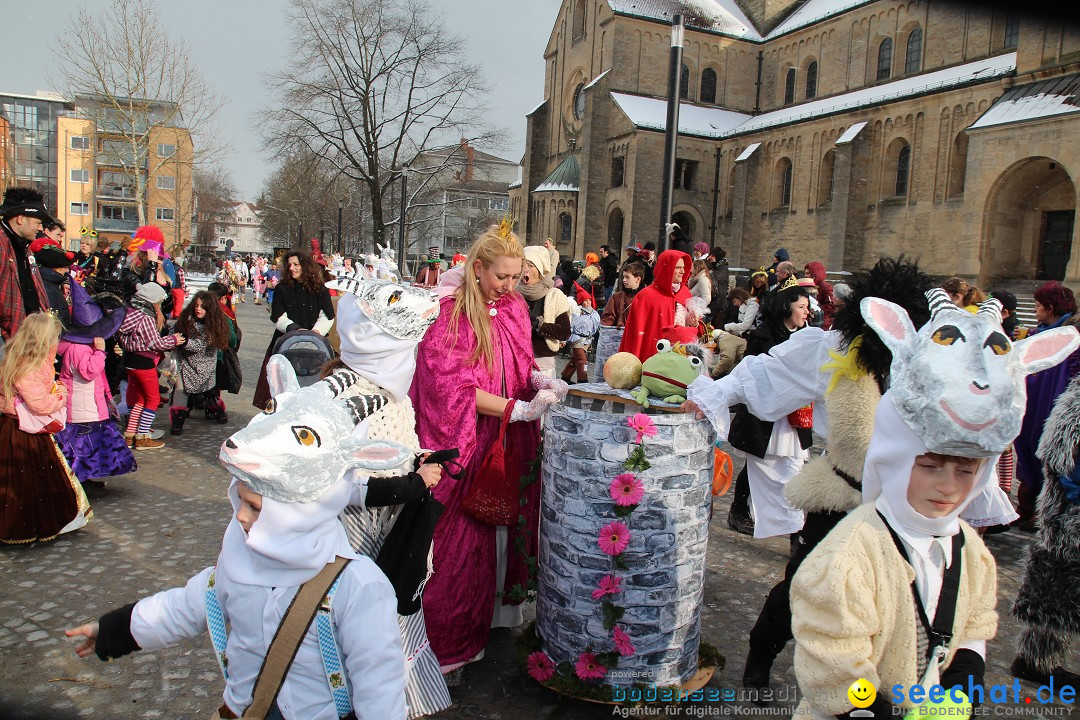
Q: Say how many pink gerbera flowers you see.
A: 7